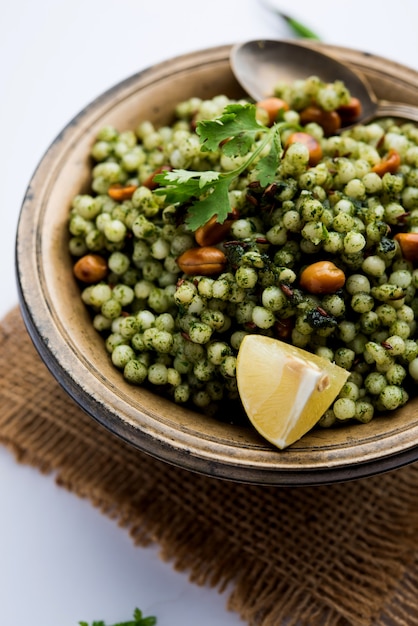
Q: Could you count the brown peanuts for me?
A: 12